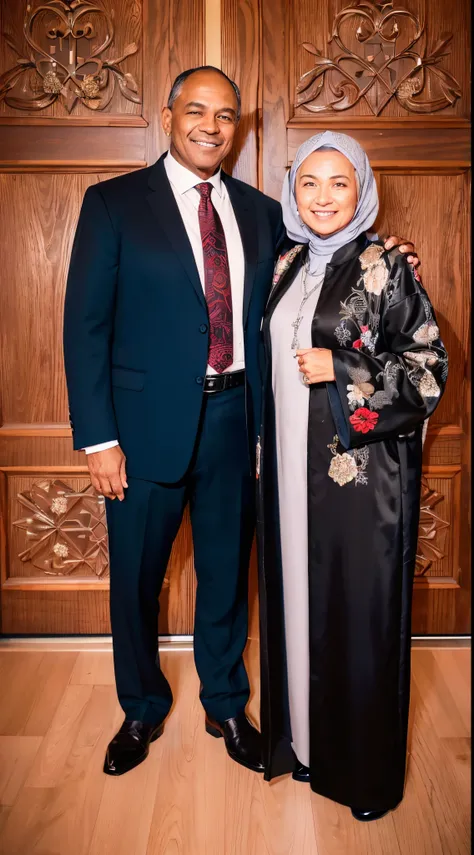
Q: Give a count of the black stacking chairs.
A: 0